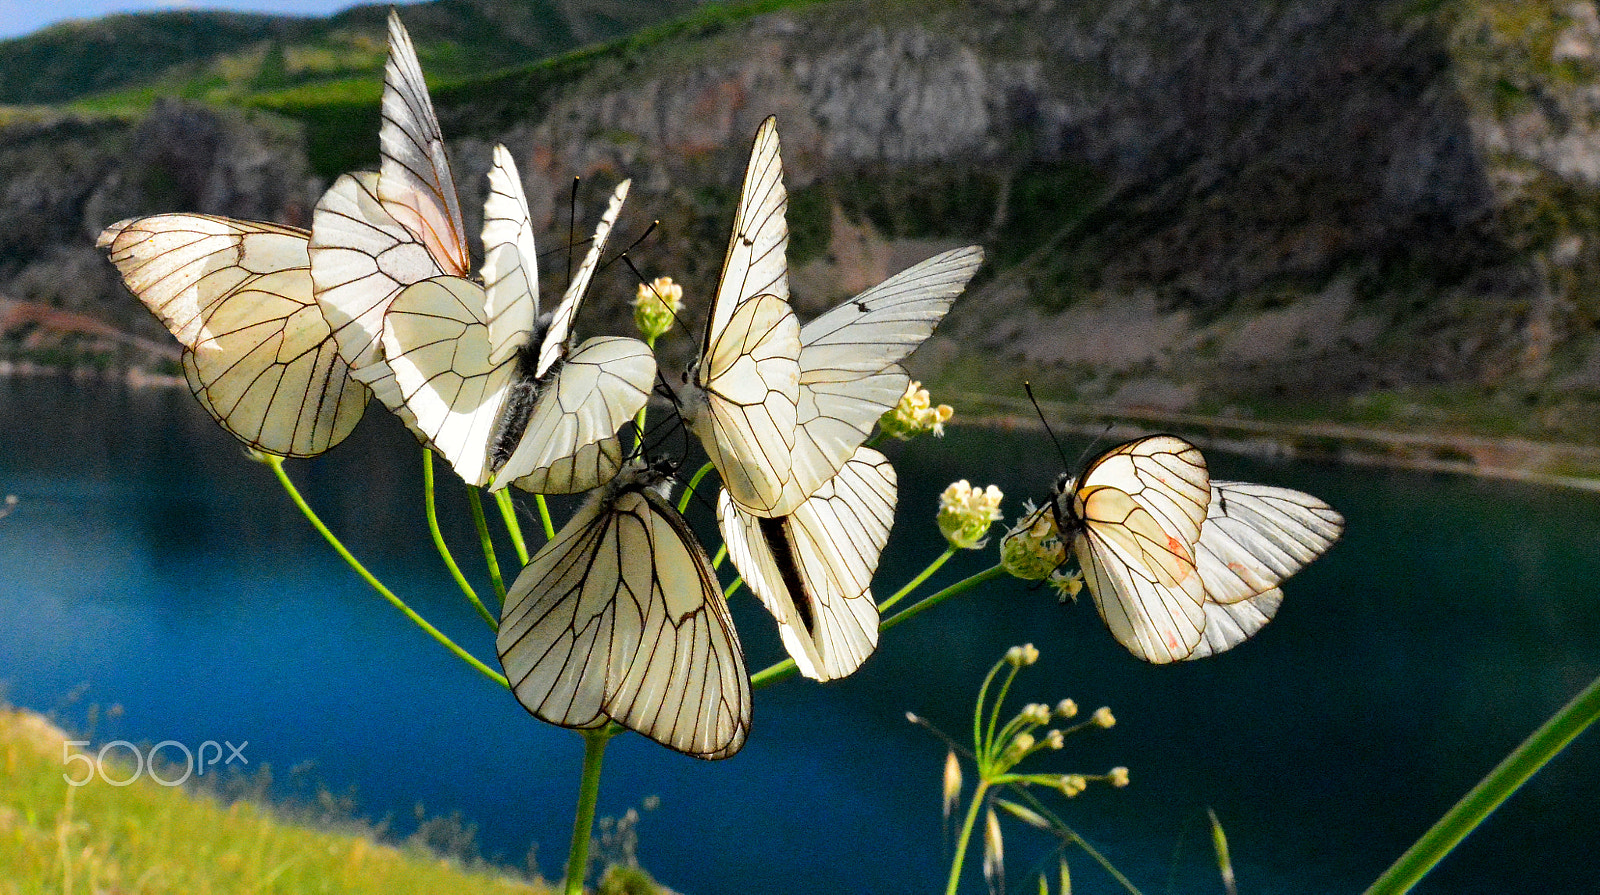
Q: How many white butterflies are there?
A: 7